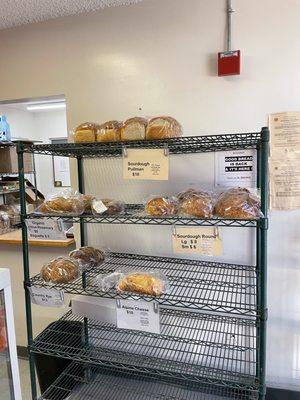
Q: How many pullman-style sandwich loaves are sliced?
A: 1